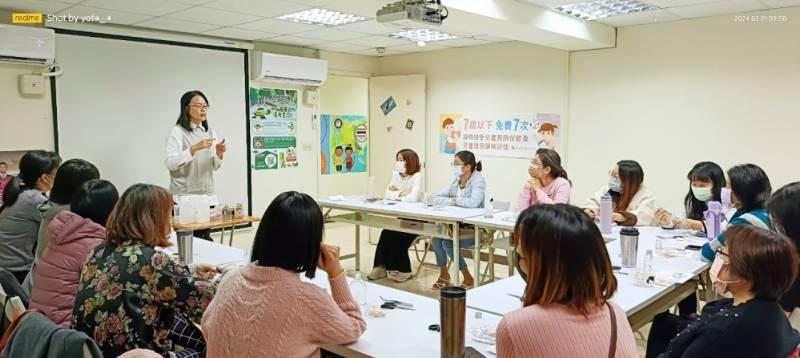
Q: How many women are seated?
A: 14